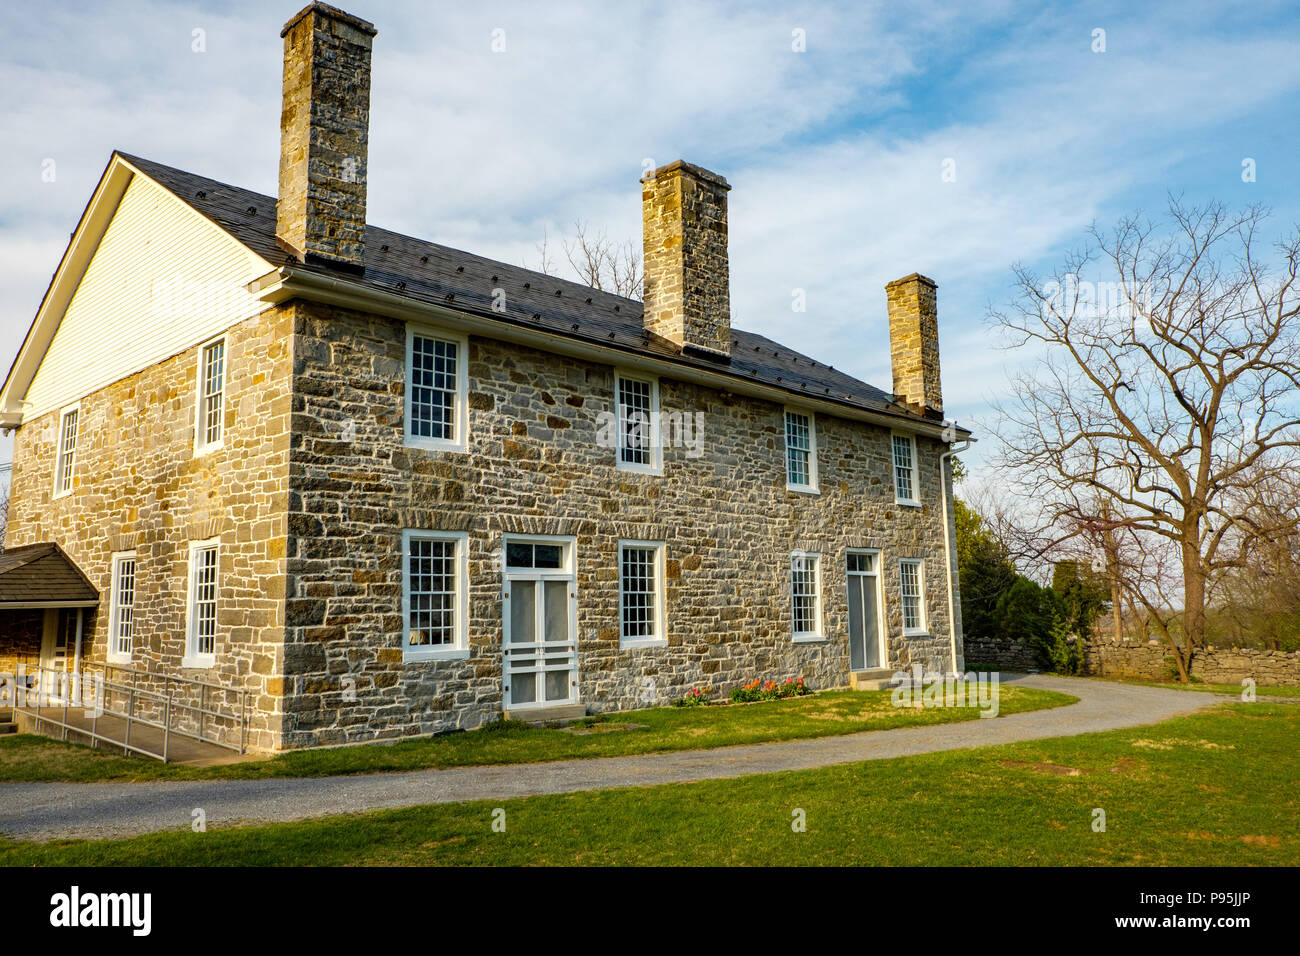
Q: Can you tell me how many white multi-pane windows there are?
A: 12